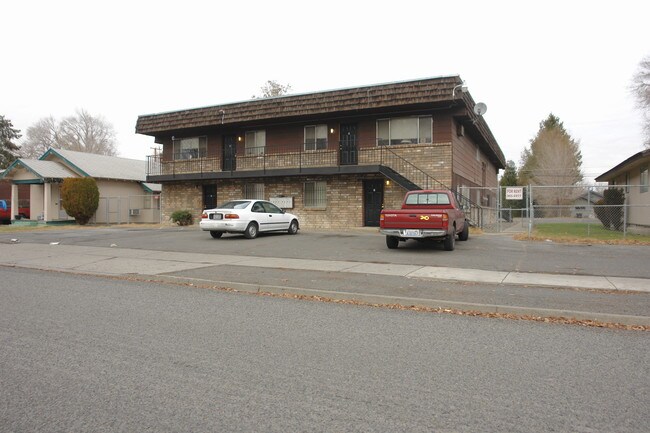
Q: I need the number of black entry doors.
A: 4